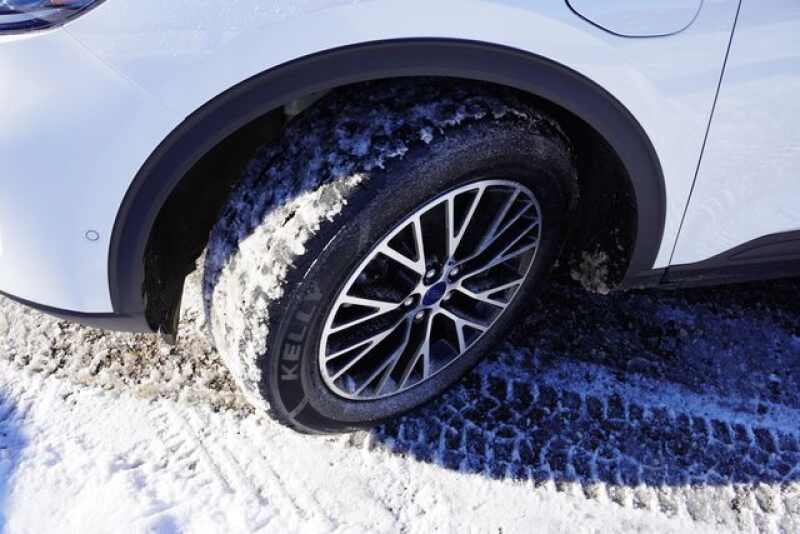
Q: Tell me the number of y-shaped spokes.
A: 10